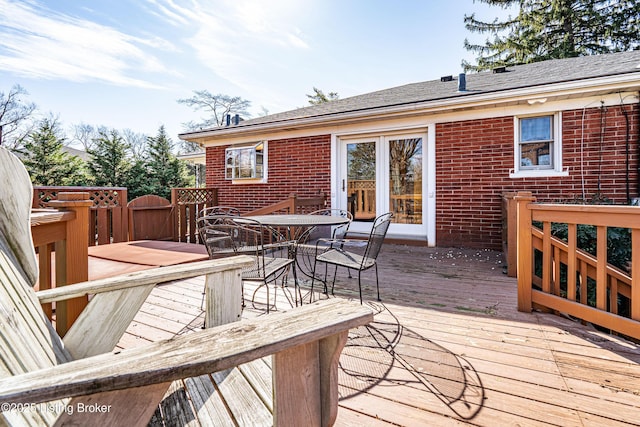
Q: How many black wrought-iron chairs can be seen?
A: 4